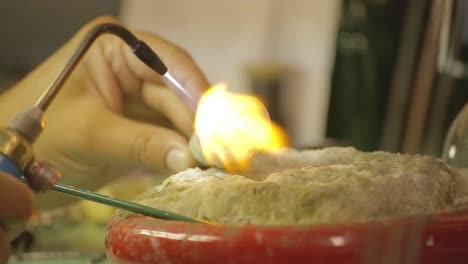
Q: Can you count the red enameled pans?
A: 1